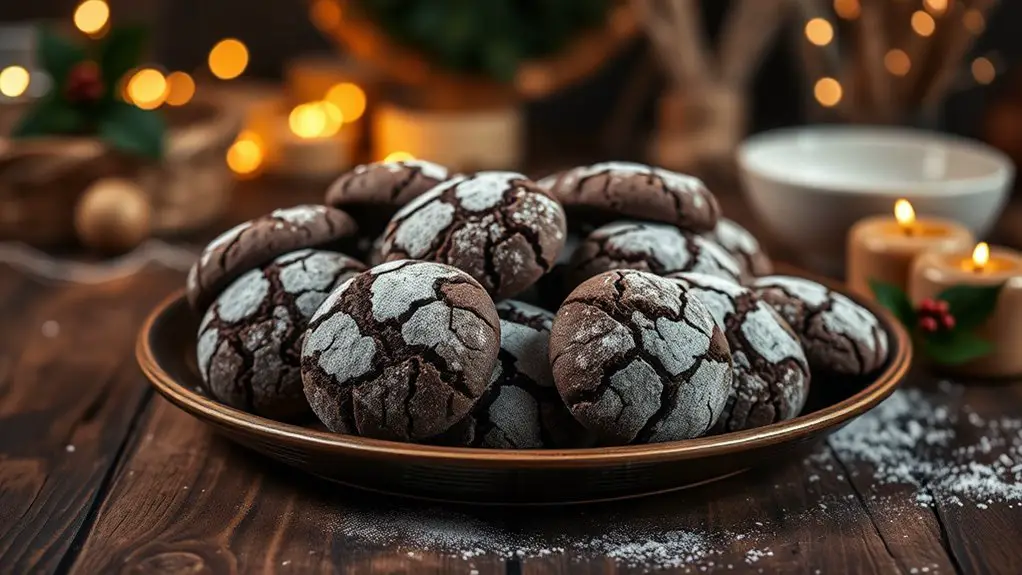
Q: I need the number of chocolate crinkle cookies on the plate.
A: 12